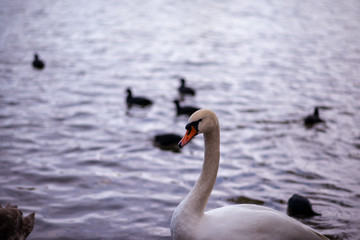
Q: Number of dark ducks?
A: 7